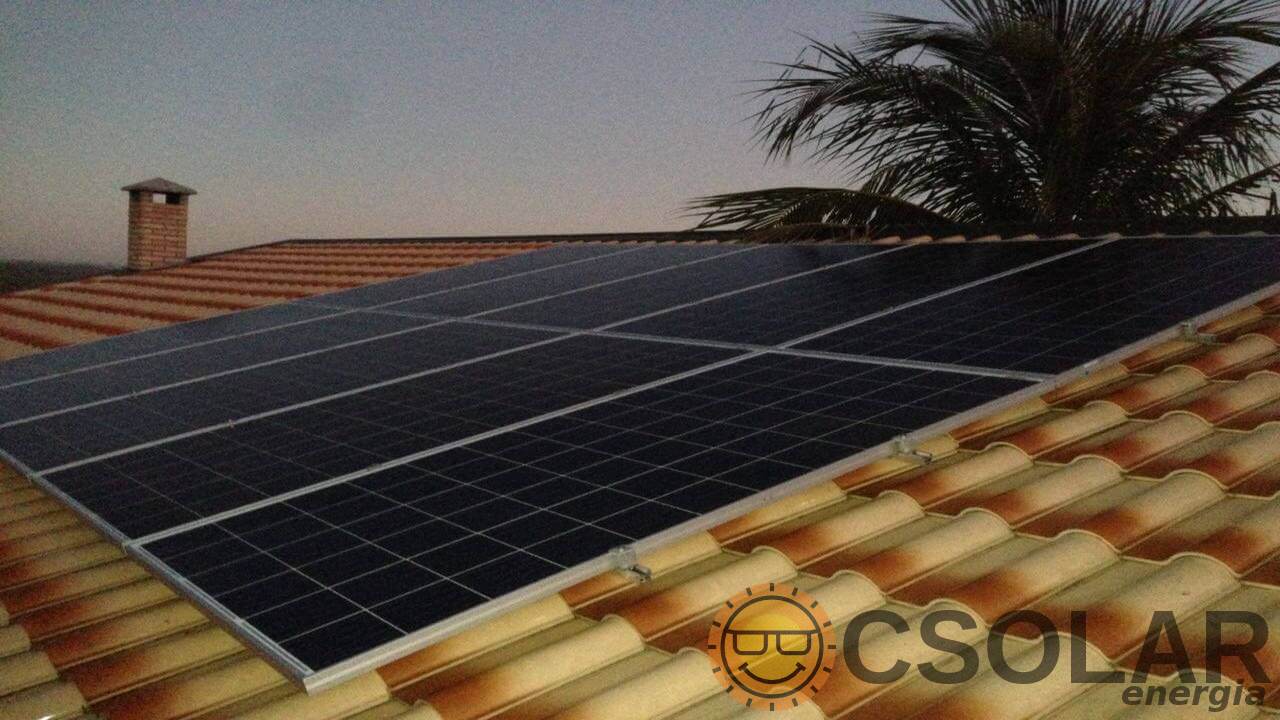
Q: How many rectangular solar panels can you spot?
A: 10